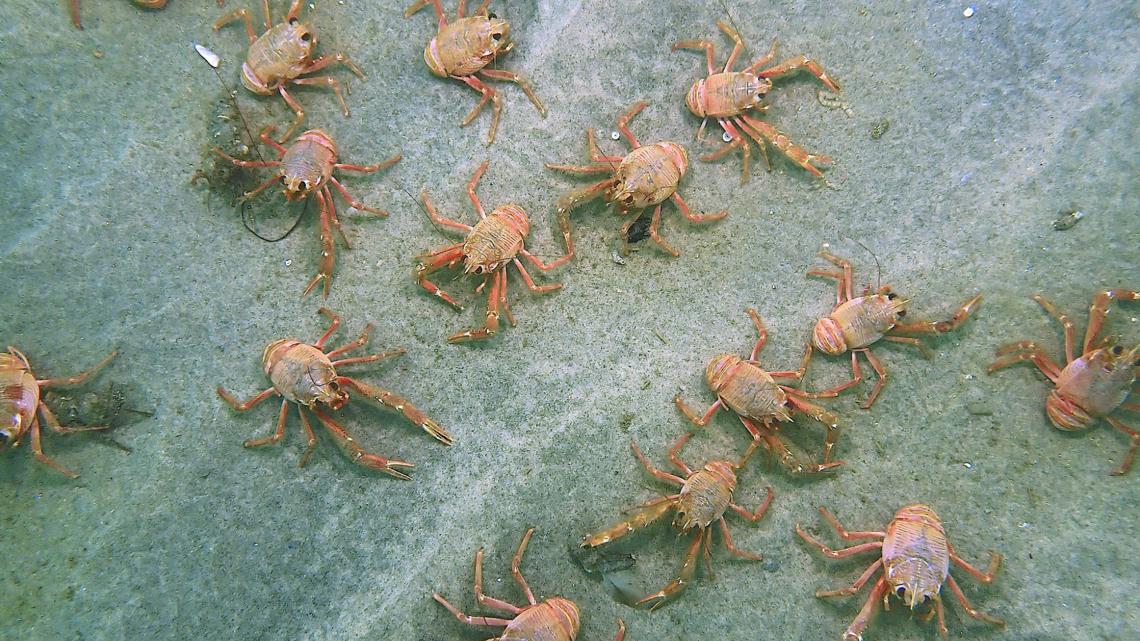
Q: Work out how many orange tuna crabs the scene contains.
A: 15